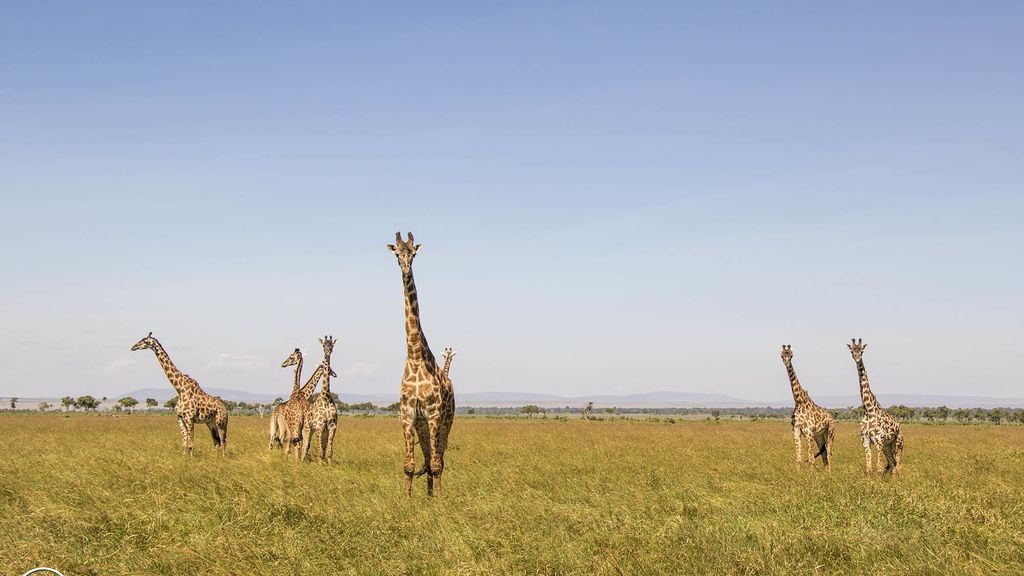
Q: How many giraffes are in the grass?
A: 8